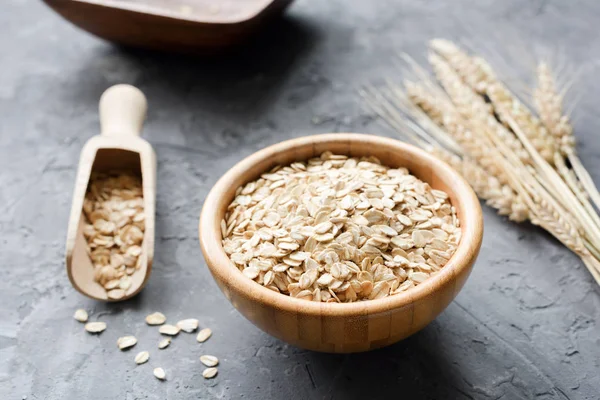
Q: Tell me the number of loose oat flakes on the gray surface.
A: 12